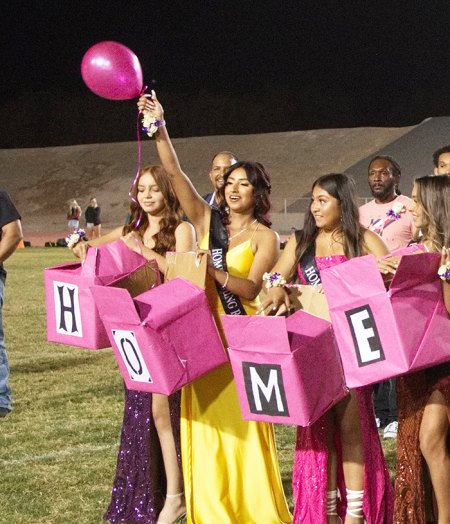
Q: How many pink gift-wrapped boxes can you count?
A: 4